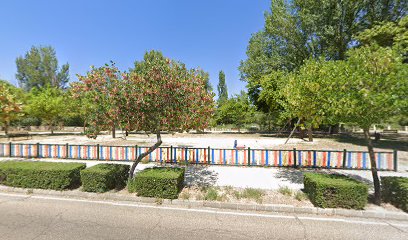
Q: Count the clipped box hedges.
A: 5